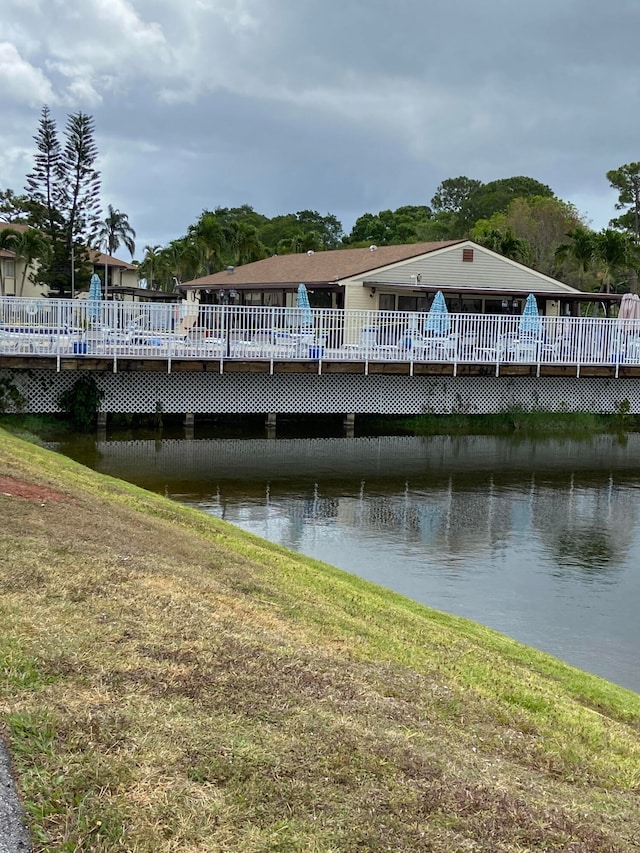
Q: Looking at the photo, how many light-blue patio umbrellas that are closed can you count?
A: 4